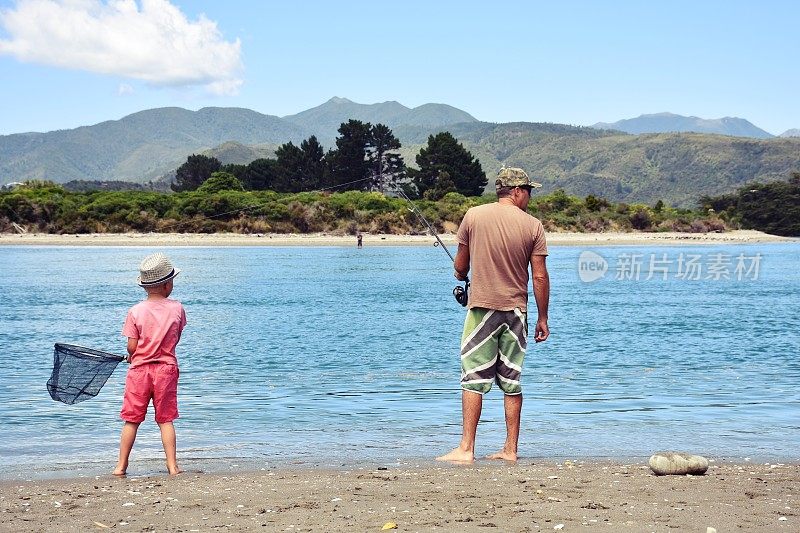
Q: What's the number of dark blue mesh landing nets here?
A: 1